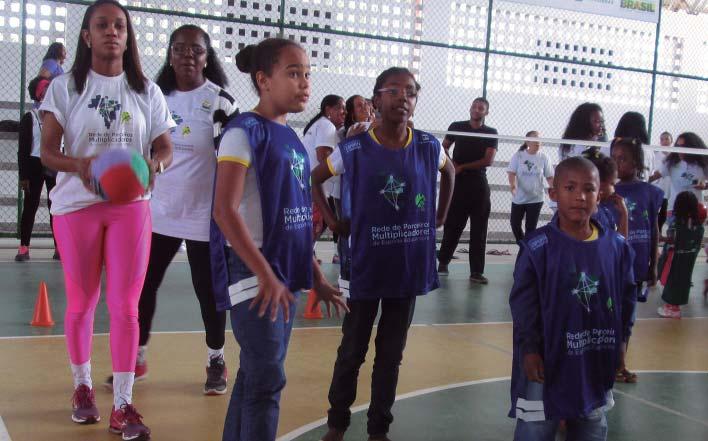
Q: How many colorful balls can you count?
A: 1